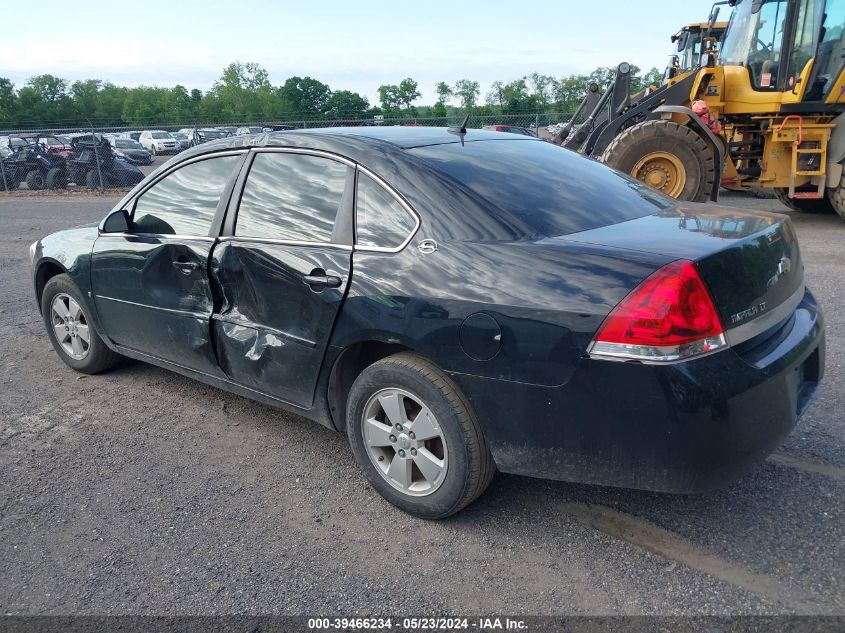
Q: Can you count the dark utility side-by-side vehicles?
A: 2